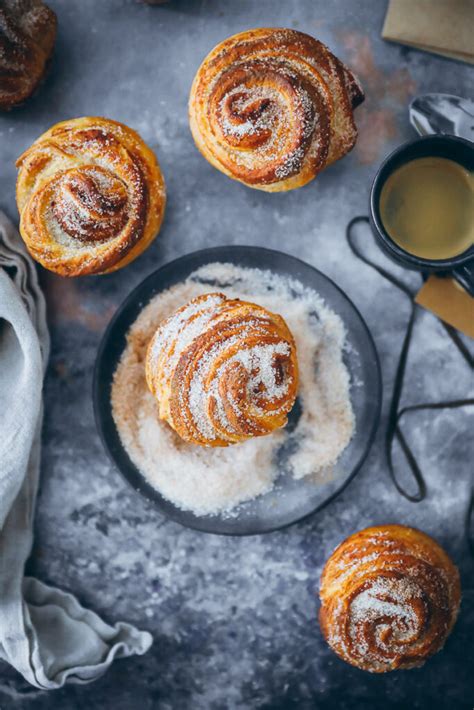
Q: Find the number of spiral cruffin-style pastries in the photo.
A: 5